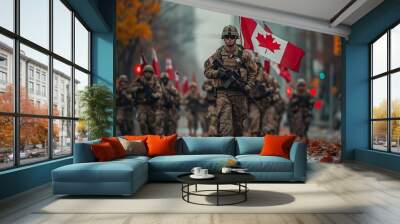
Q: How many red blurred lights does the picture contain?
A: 4